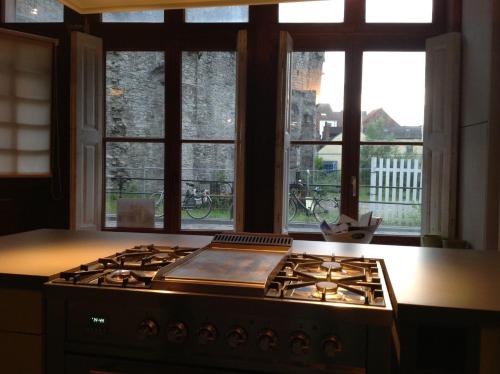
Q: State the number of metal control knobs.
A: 7